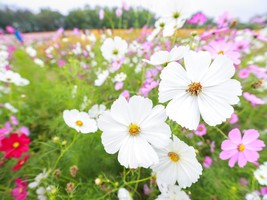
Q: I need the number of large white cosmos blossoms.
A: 3